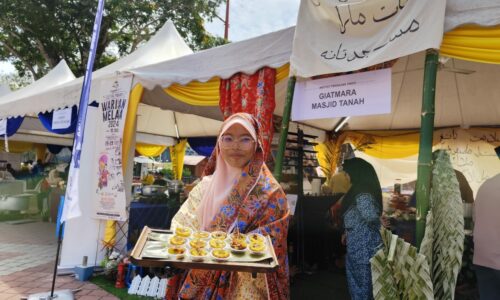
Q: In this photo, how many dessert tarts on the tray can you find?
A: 13